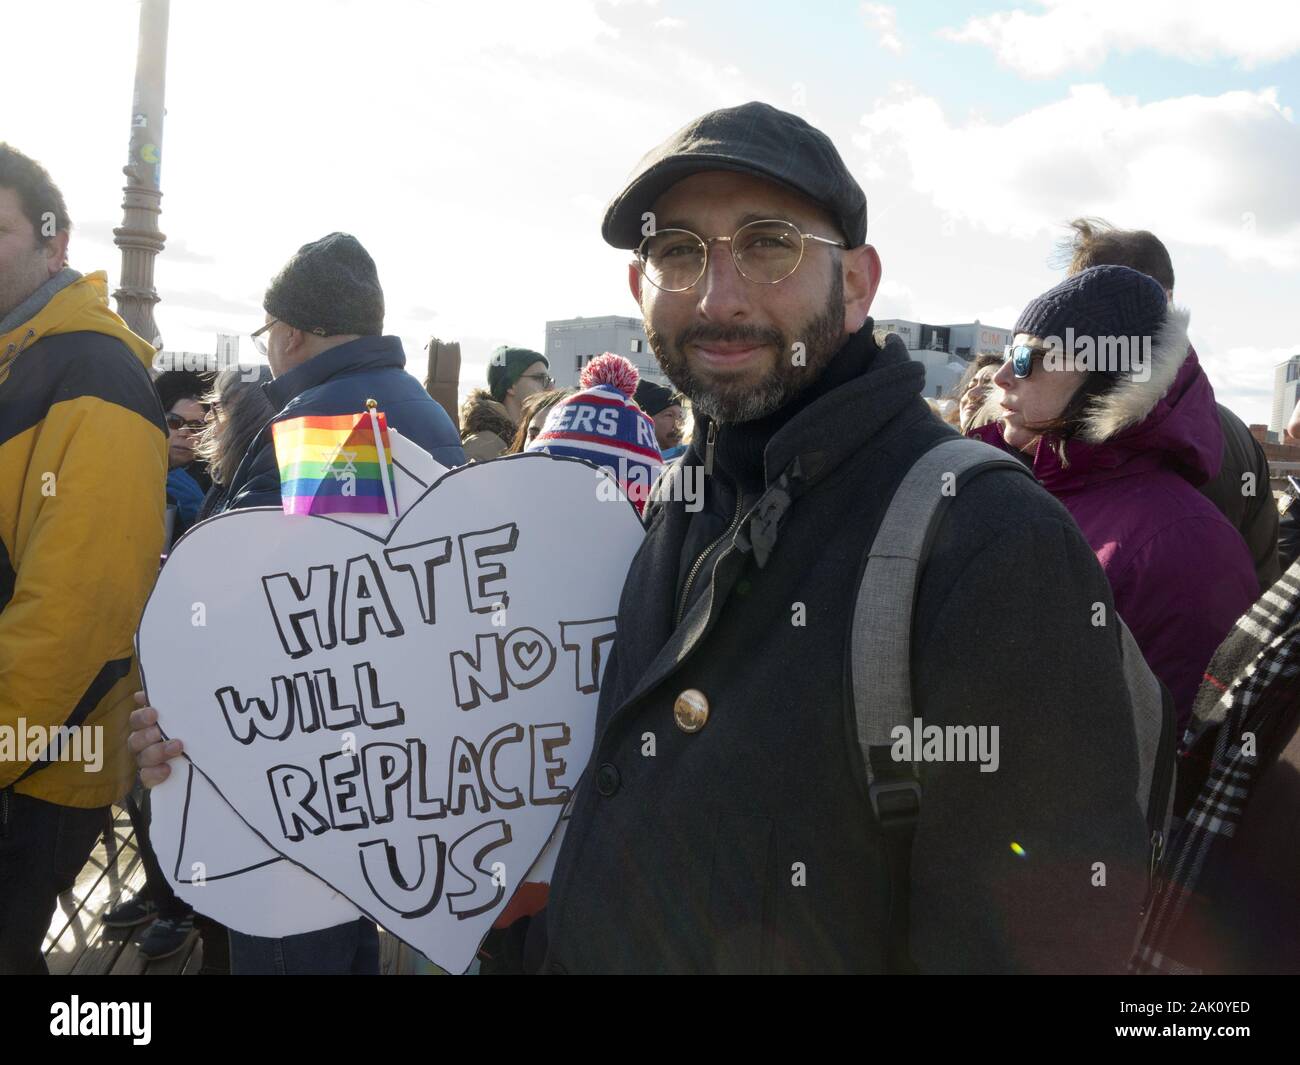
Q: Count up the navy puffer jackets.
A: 1